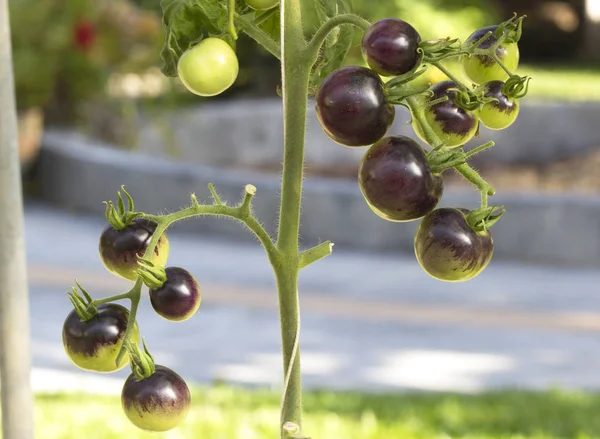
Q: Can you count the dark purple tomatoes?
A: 11